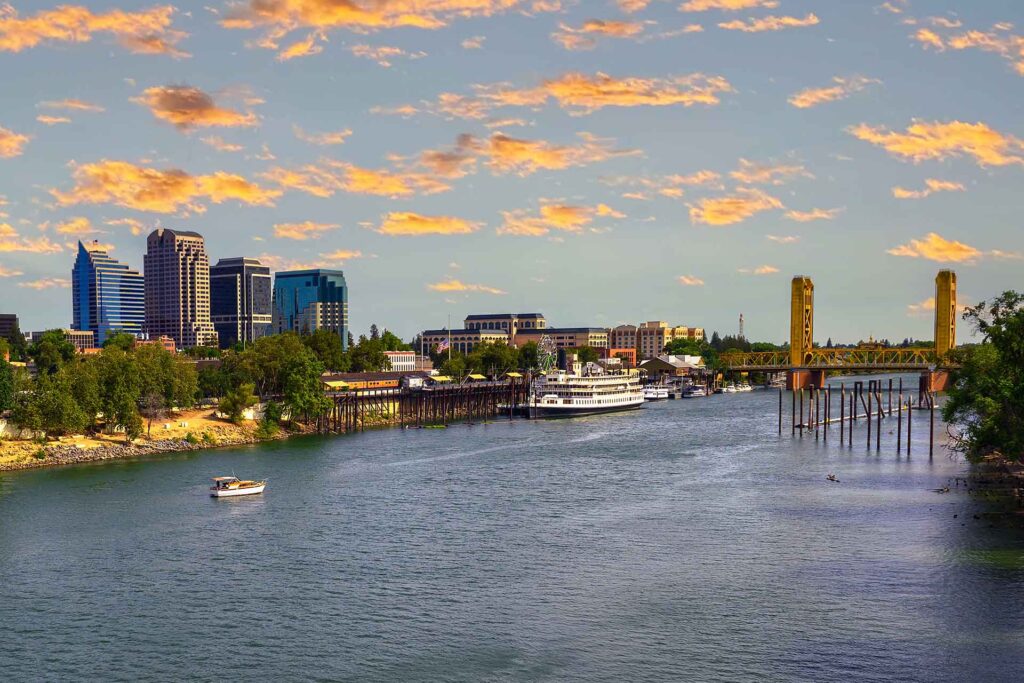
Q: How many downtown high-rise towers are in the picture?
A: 4